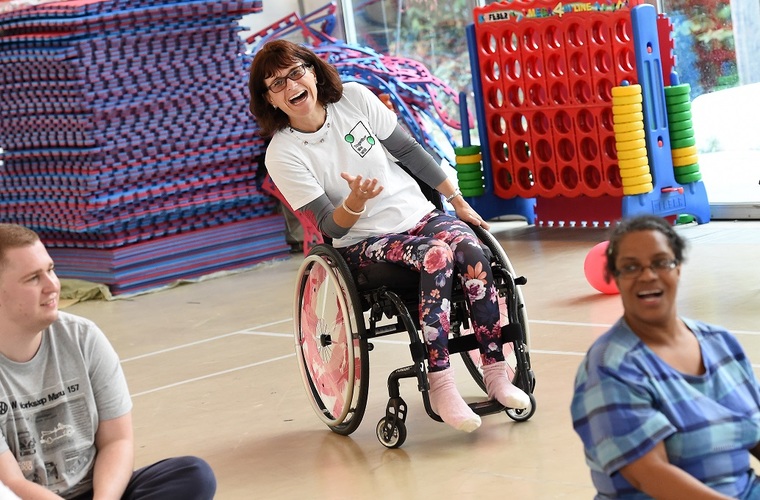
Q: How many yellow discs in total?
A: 15